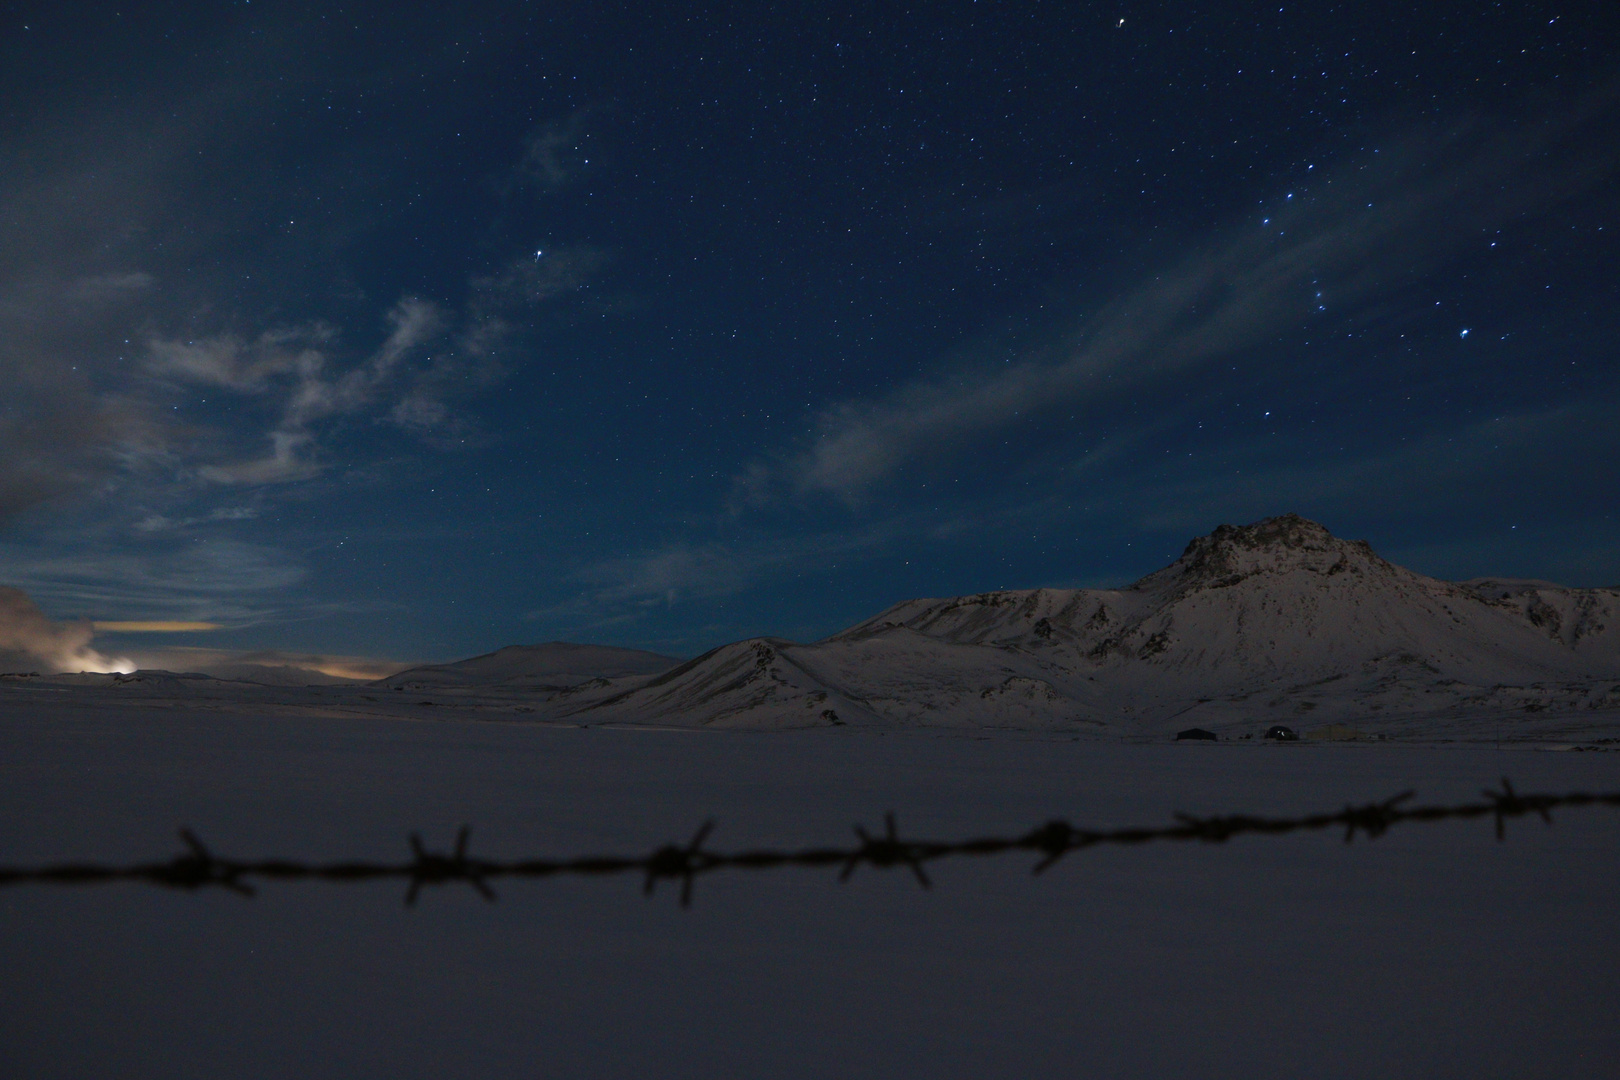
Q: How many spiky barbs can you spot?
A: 8